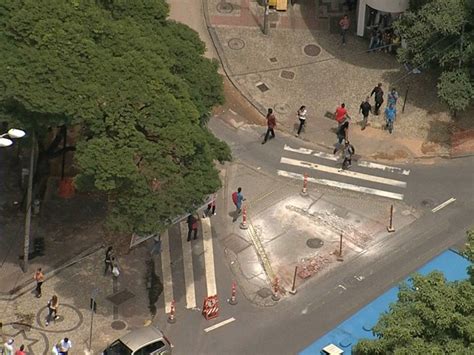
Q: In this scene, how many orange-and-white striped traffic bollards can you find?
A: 5